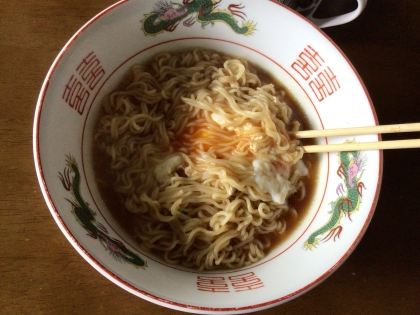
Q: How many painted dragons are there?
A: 3